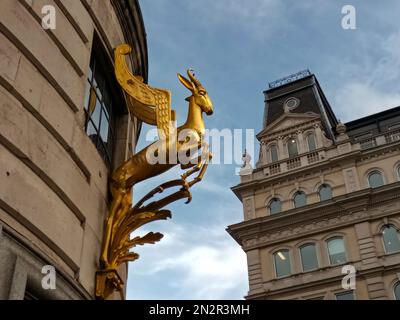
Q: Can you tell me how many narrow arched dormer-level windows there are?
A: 3